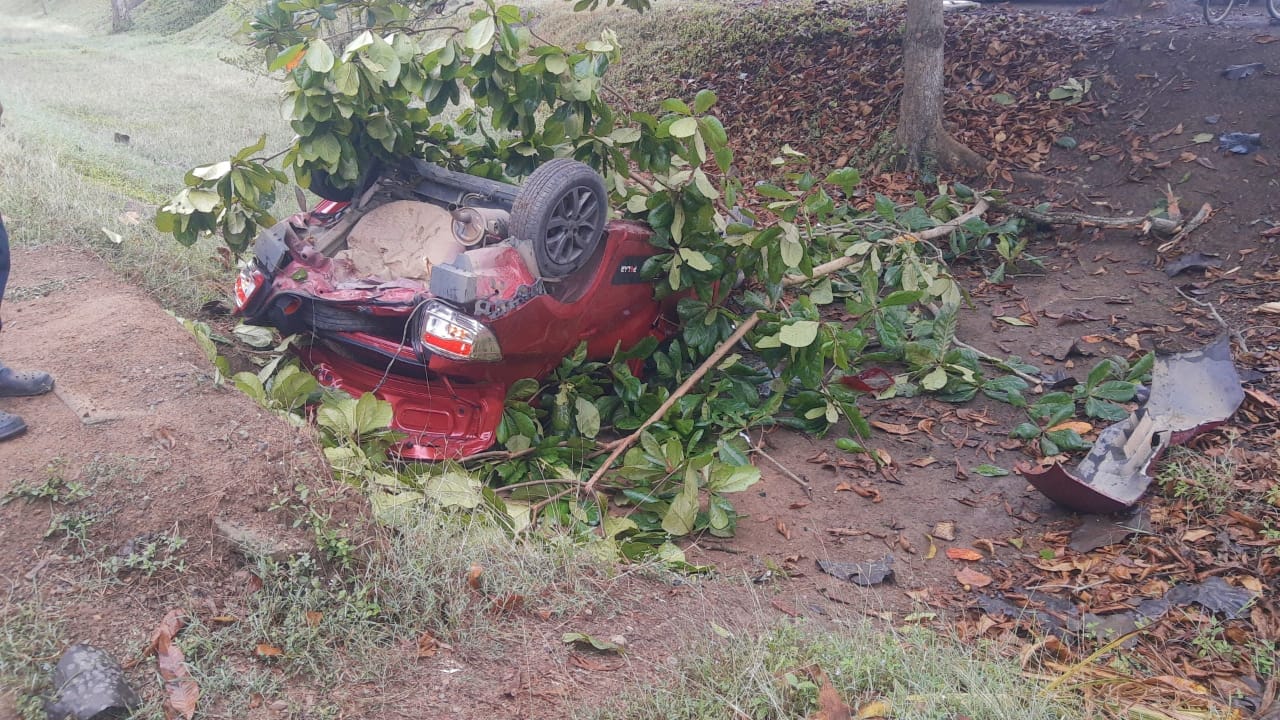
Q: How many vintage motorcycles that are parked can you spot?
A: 0